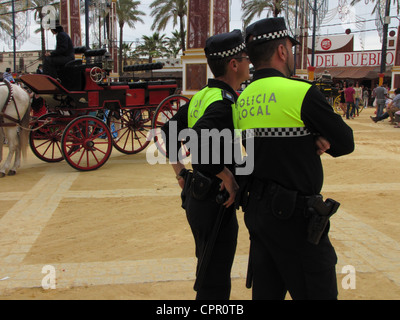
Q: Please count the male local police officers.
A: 2